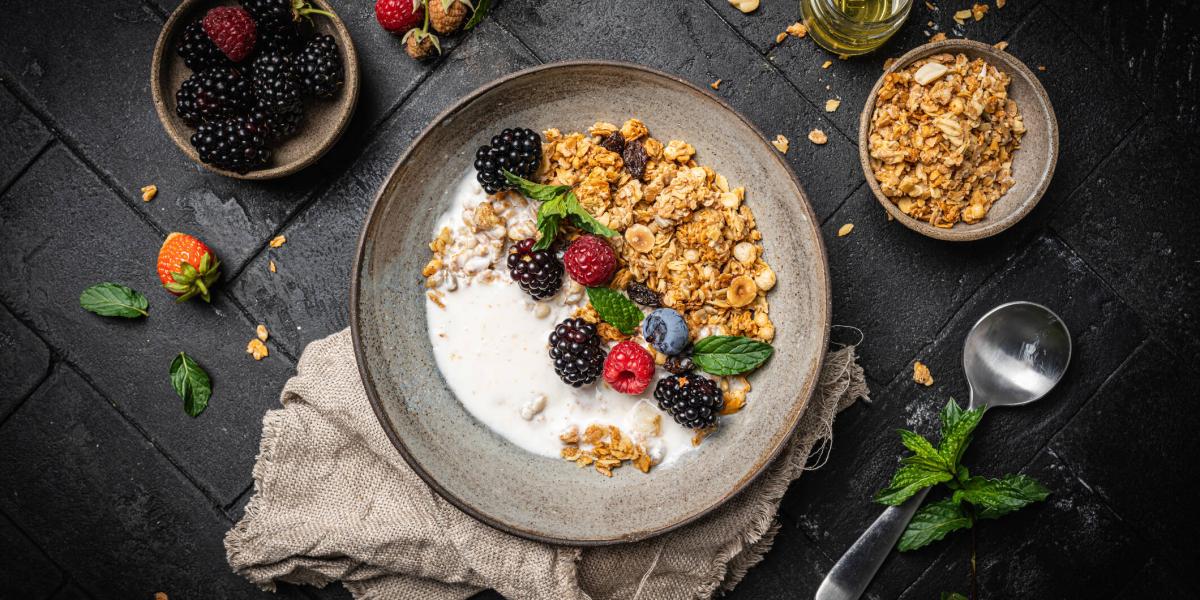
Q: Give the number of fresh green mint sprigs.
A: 2